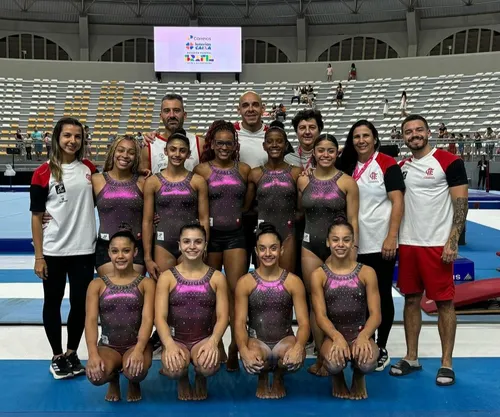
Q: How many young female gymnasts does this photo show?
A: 9